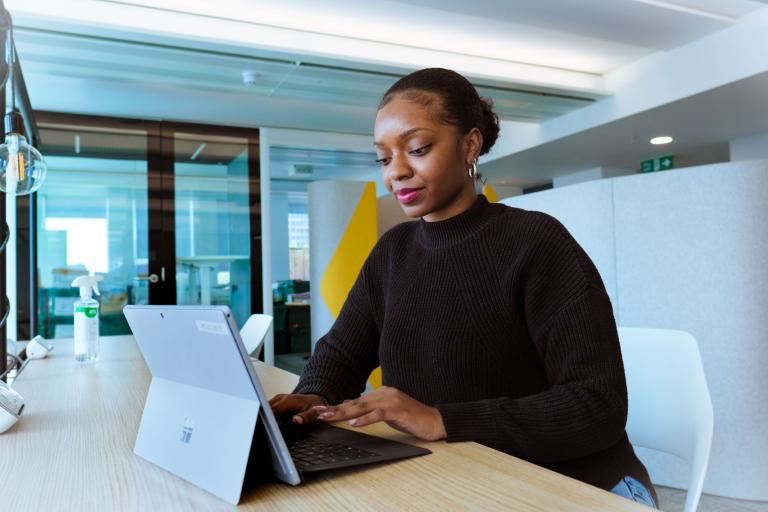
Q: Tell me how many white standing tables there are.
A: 1